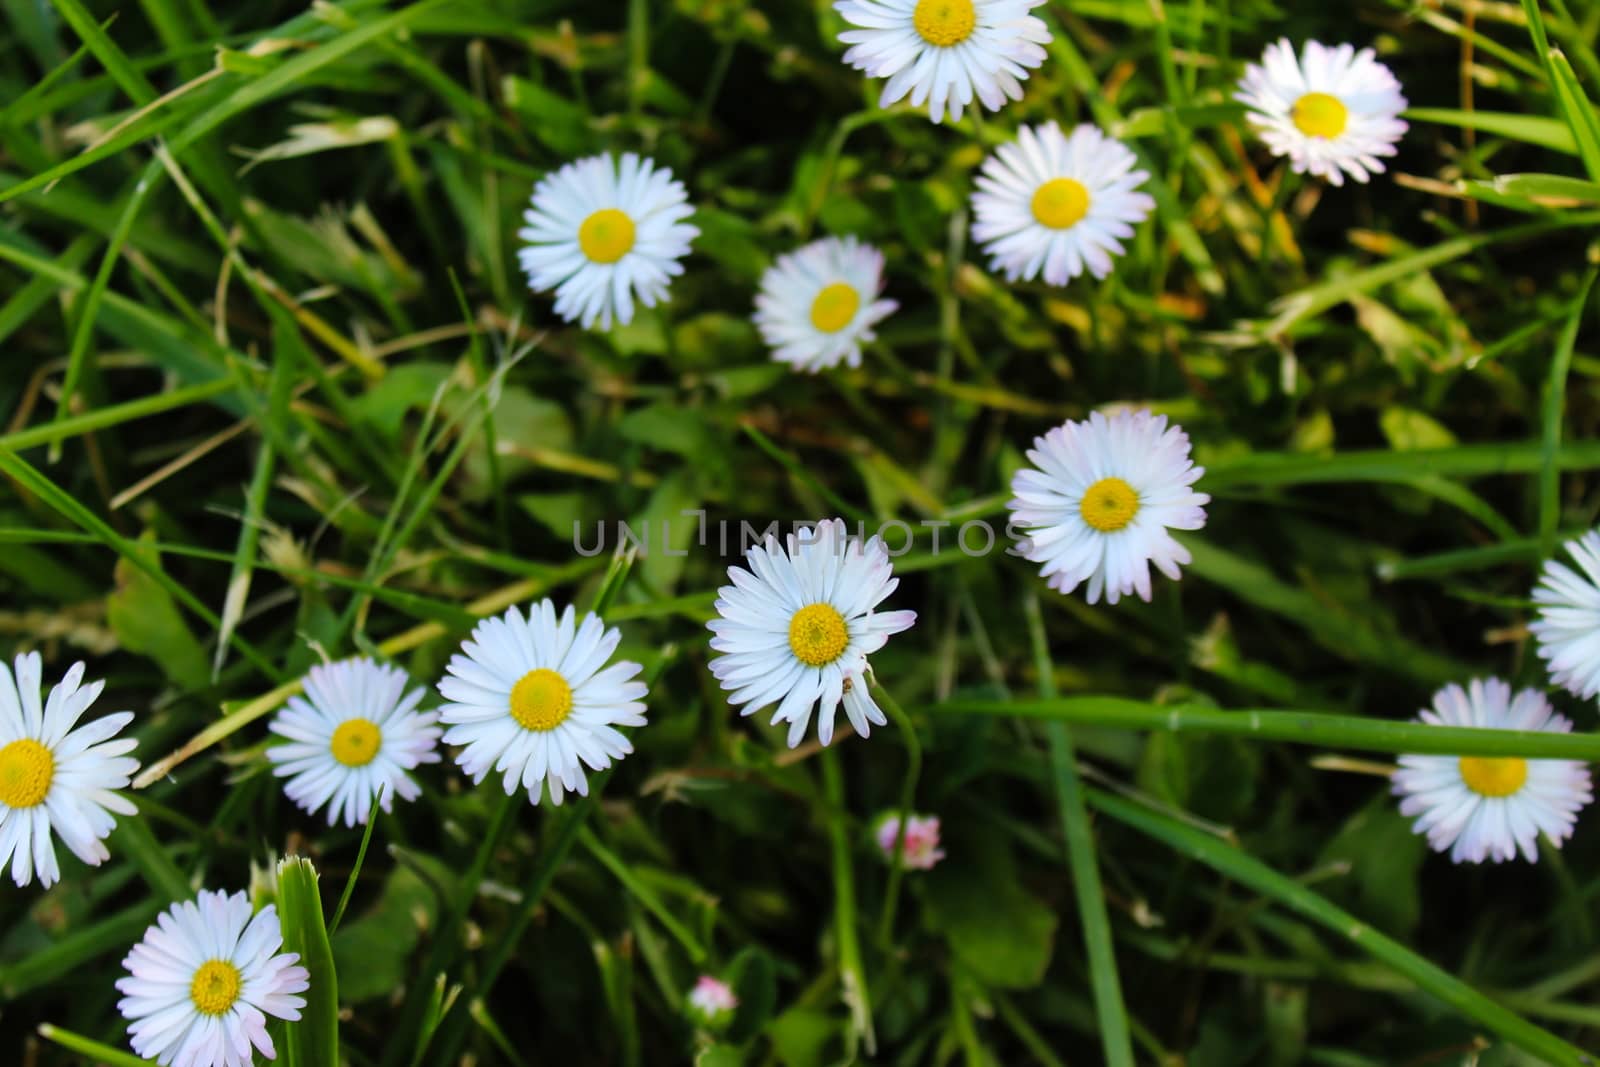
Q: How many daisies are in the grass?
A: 13